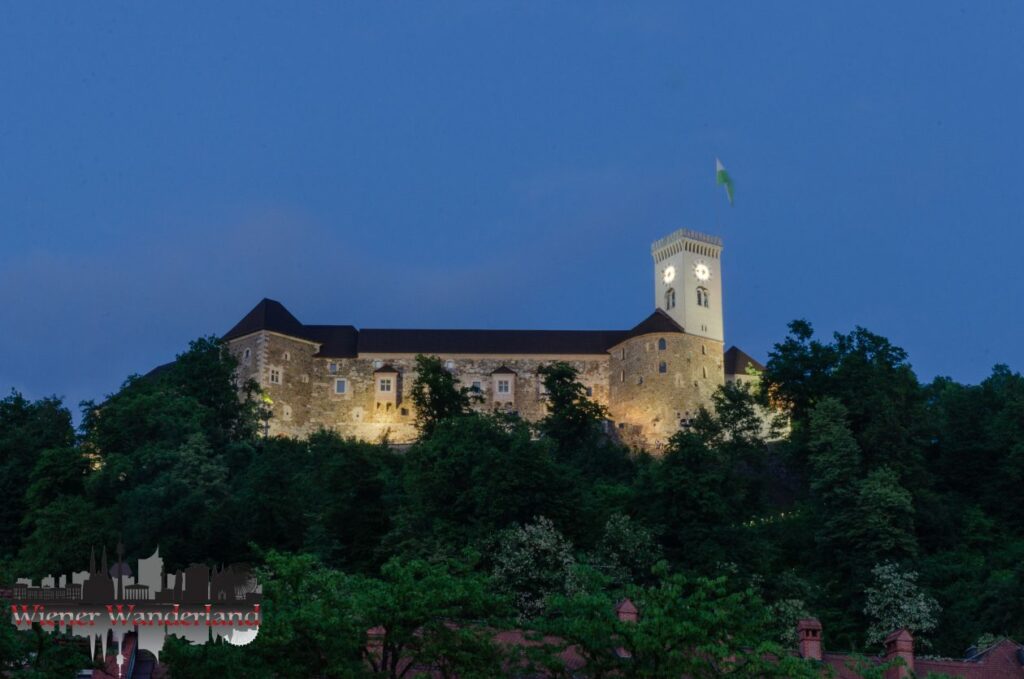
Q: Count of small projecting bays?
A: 2